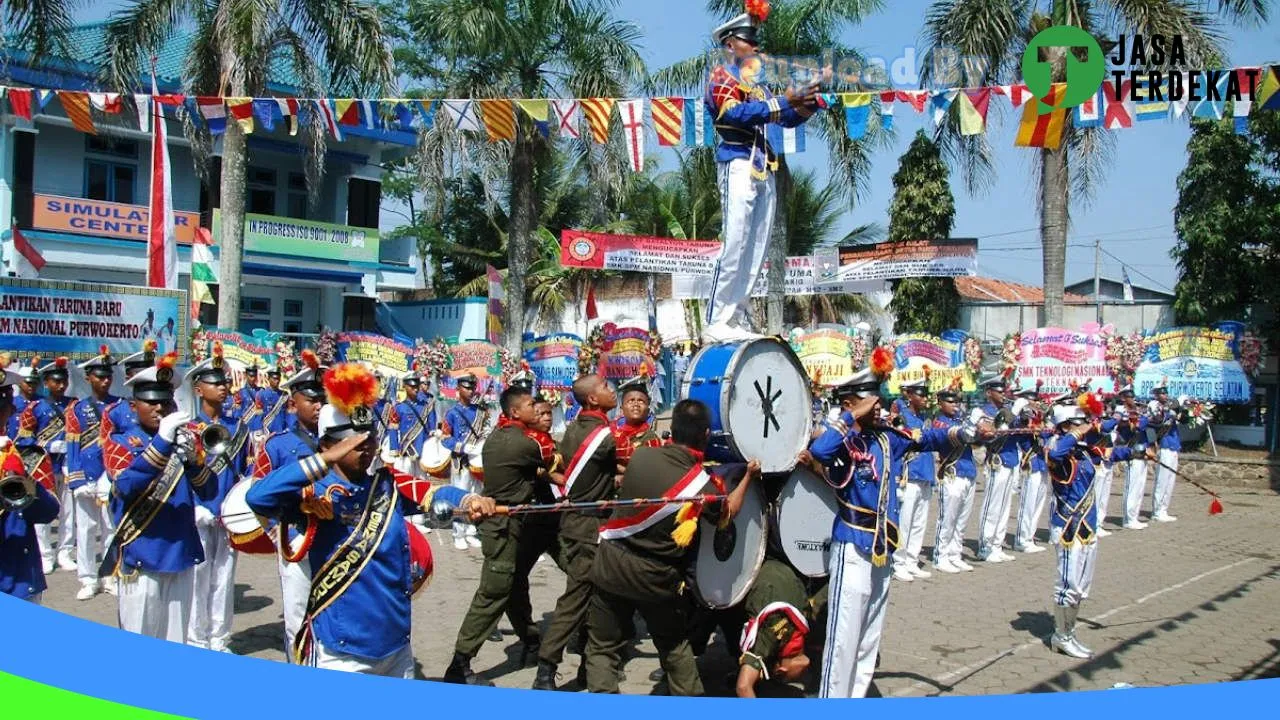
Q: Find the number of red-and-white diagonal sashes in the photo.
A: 3